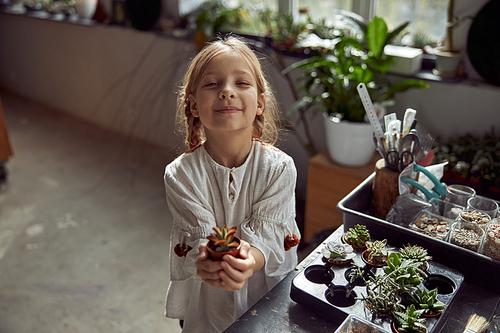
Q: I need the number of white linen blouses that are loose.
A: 1